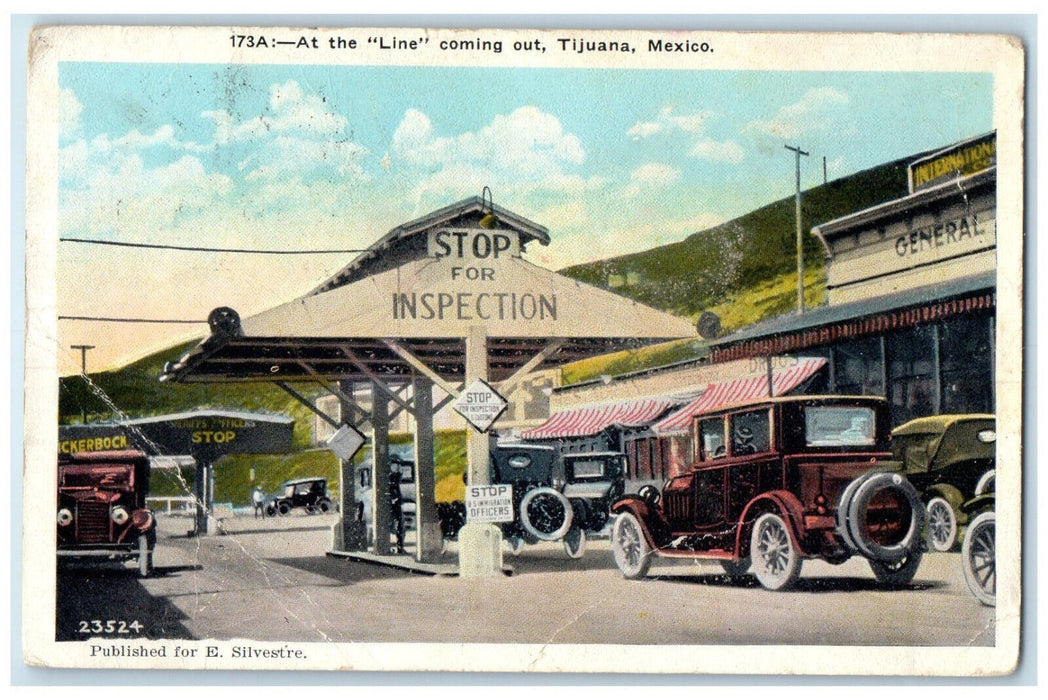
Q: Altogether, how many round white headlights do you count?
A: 2